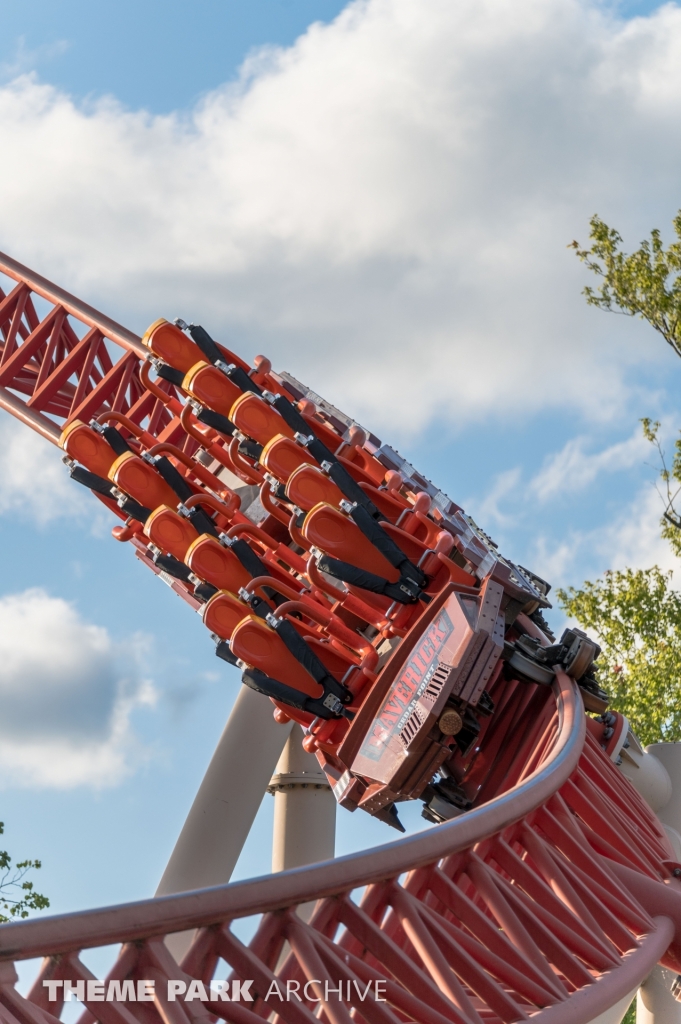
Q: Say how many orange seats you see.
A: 12